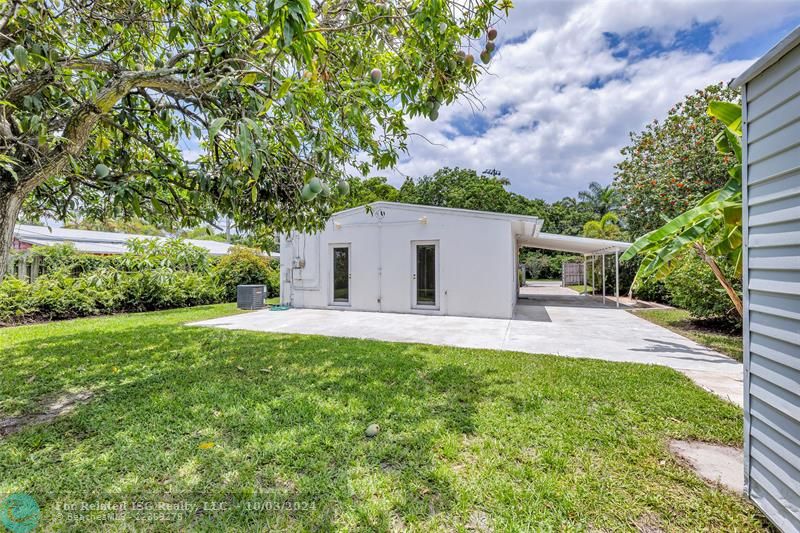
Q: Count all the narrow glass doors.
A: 2